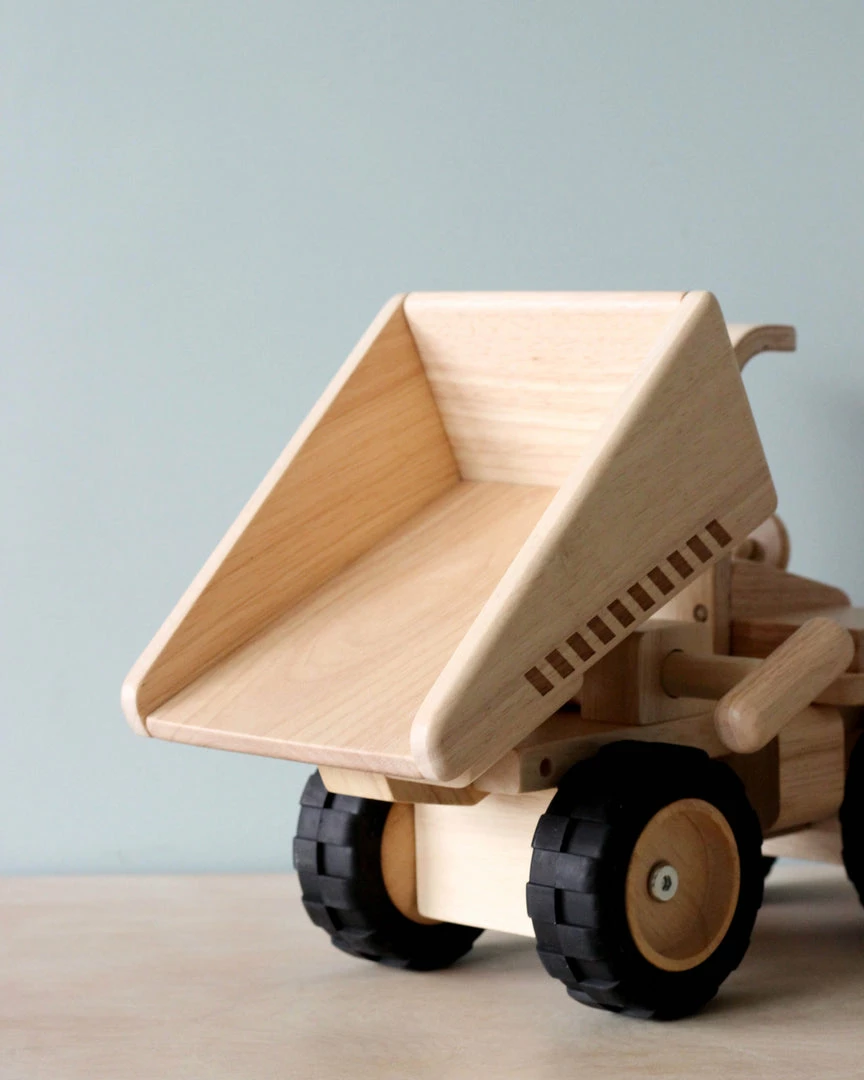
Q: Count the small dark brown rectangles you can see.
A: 10